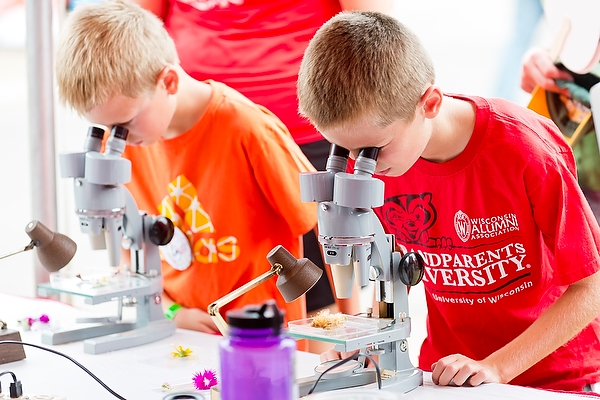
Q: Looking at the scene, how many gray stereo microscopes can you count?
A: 2